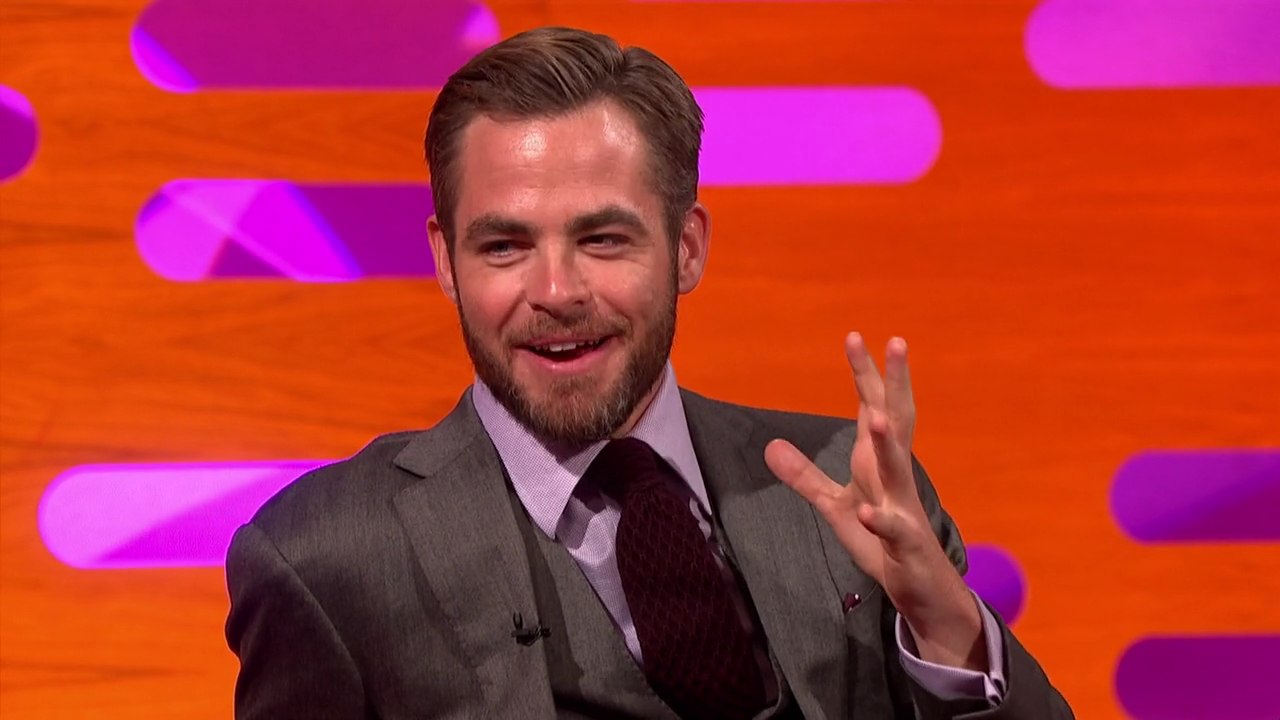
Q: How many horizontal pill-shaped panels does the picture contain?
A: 9